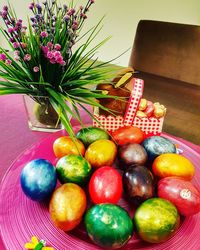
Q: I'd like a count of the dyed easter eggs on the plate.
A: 15